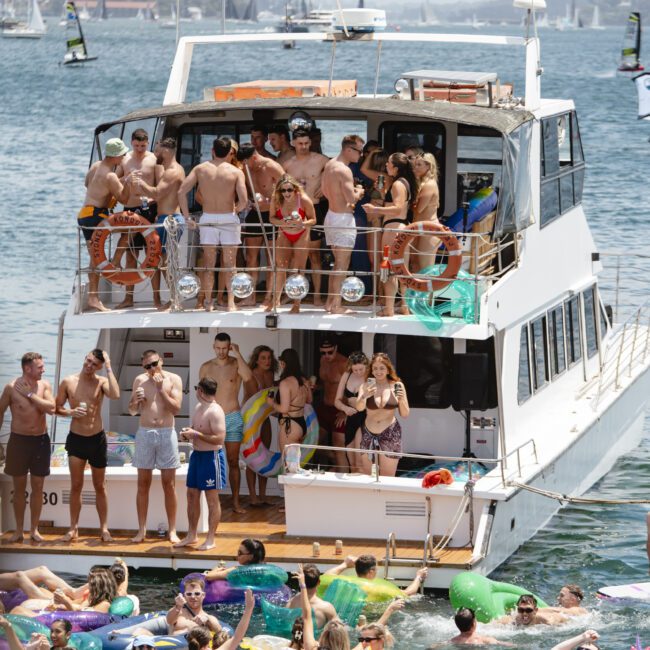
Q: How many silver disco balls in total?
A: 5